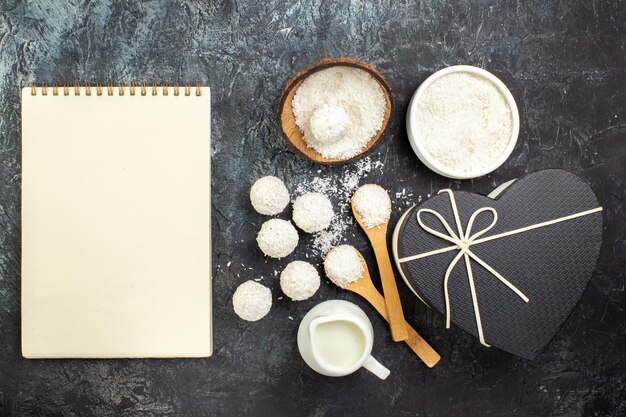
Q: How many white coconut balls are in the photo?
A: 6